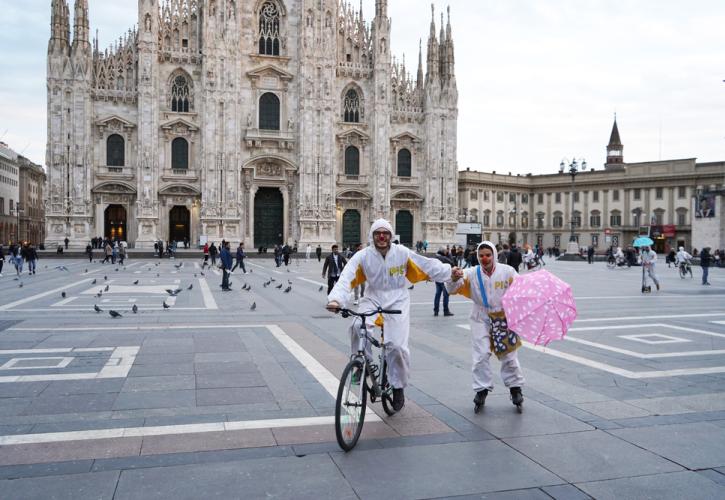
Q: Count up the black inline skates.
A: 2